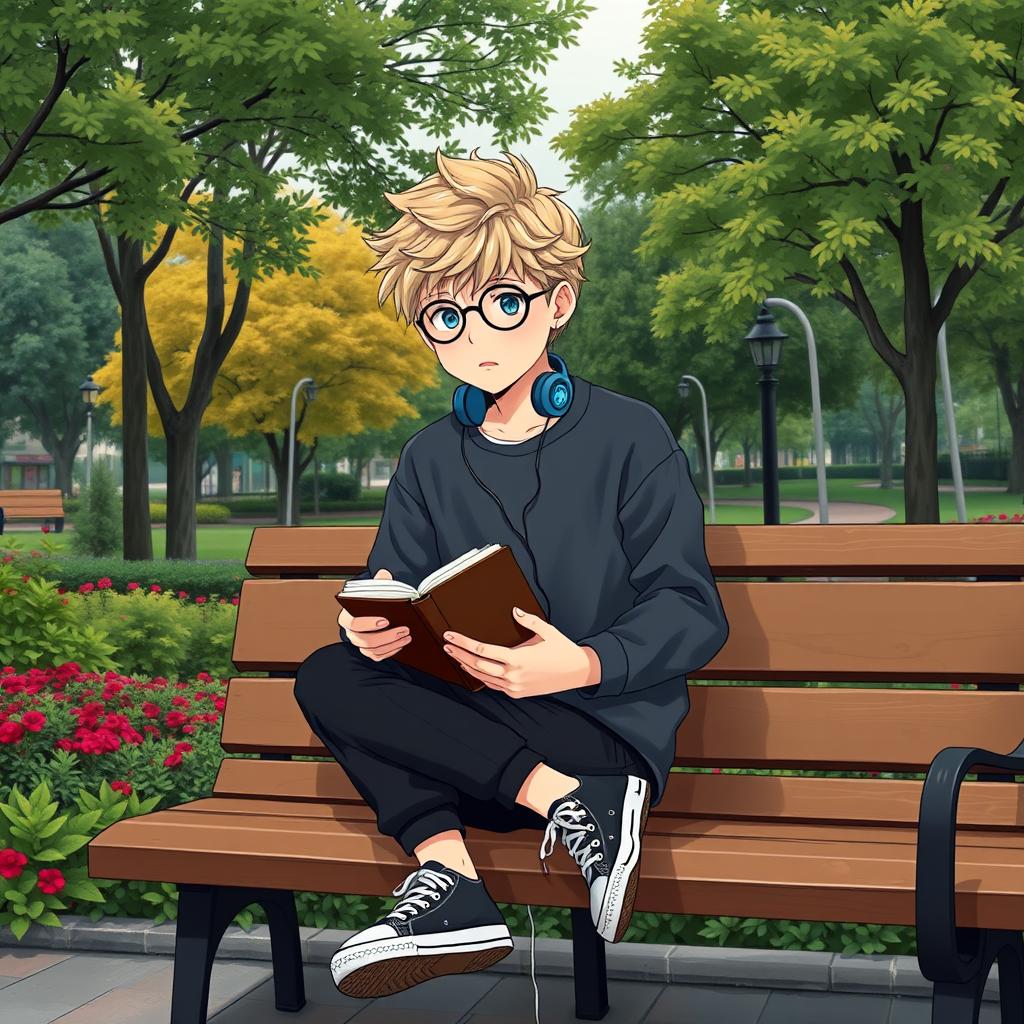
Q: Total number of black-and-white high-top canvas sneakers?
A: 2